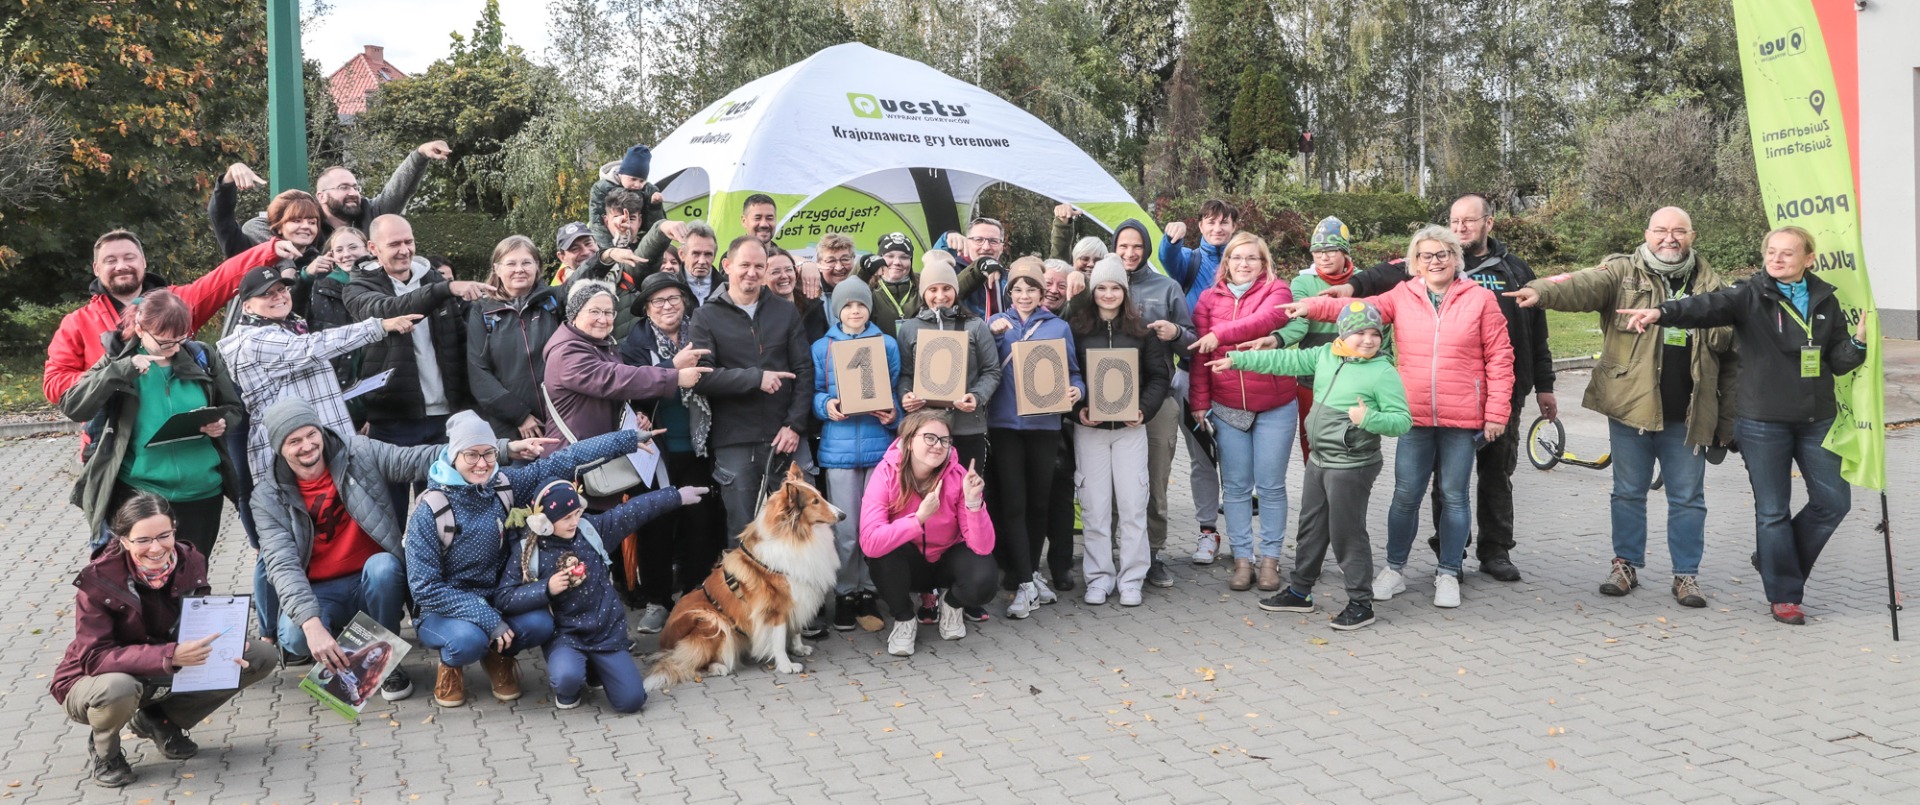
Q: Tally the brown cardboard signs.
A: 4